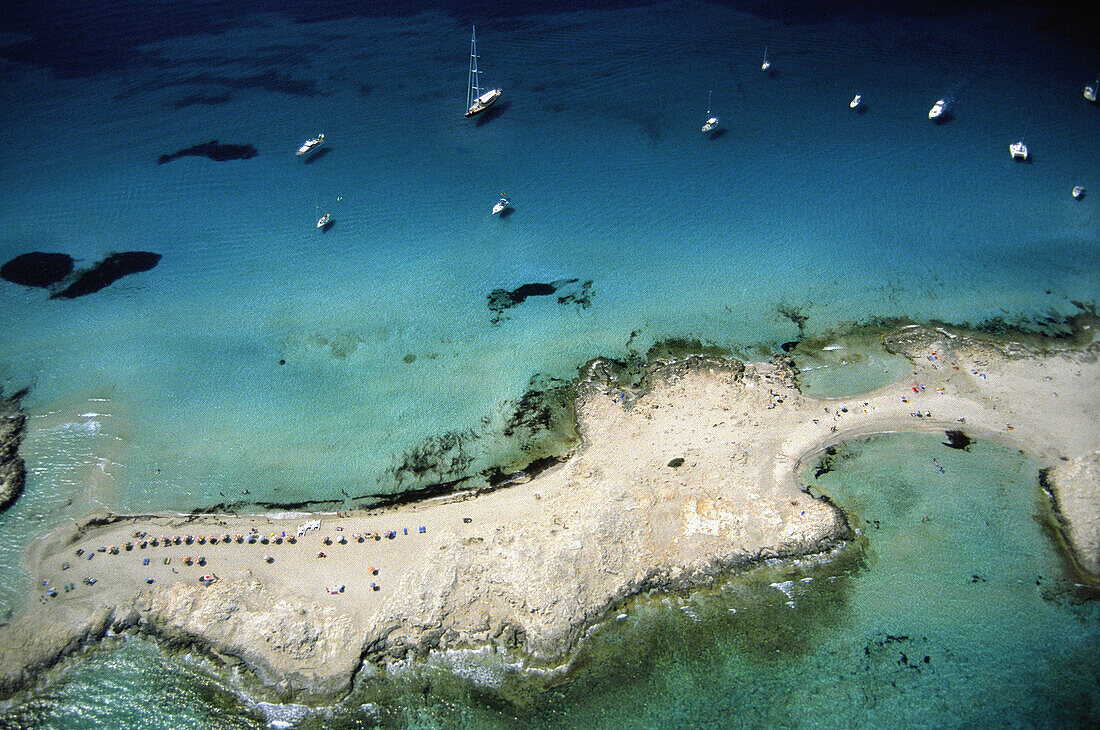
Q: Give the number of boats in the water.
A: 11